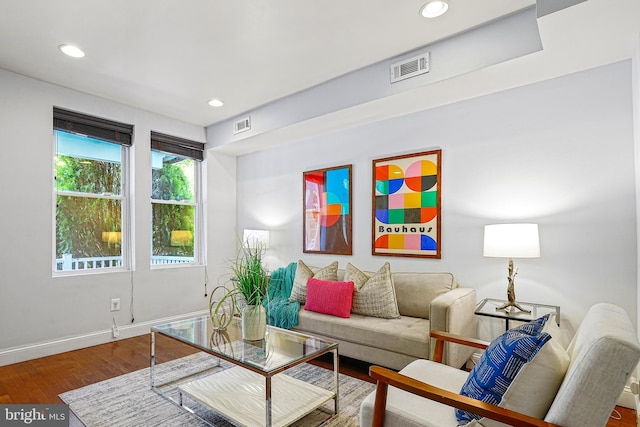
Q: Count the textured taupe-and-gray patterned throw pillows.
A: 2